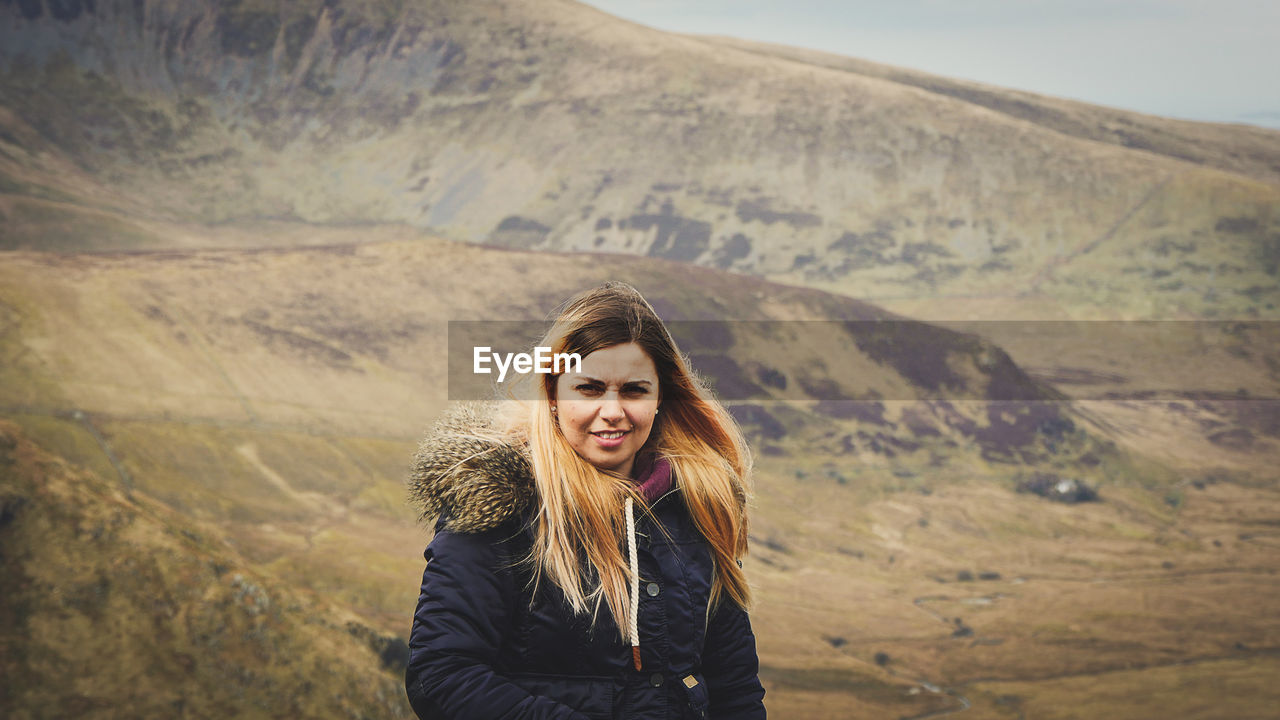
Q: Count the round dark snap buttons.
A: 2